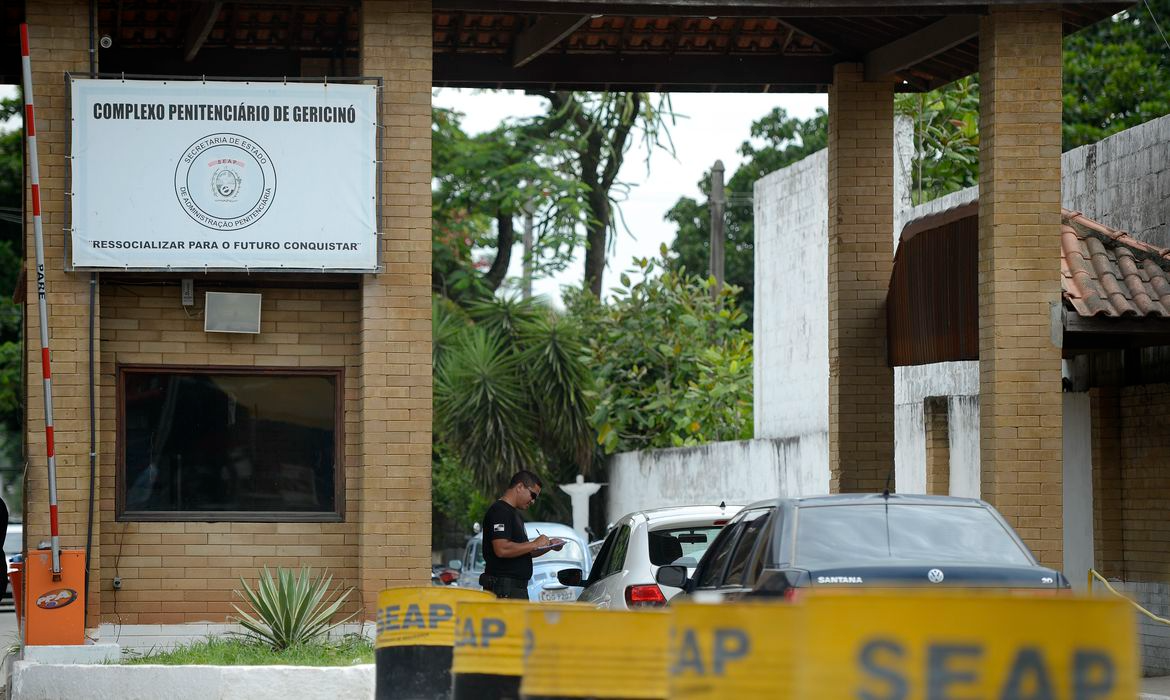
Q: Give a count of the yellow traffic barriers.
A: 5